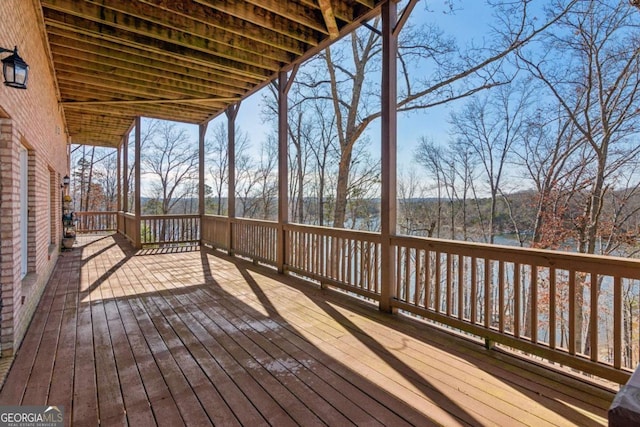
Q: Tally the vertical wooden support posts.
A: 7